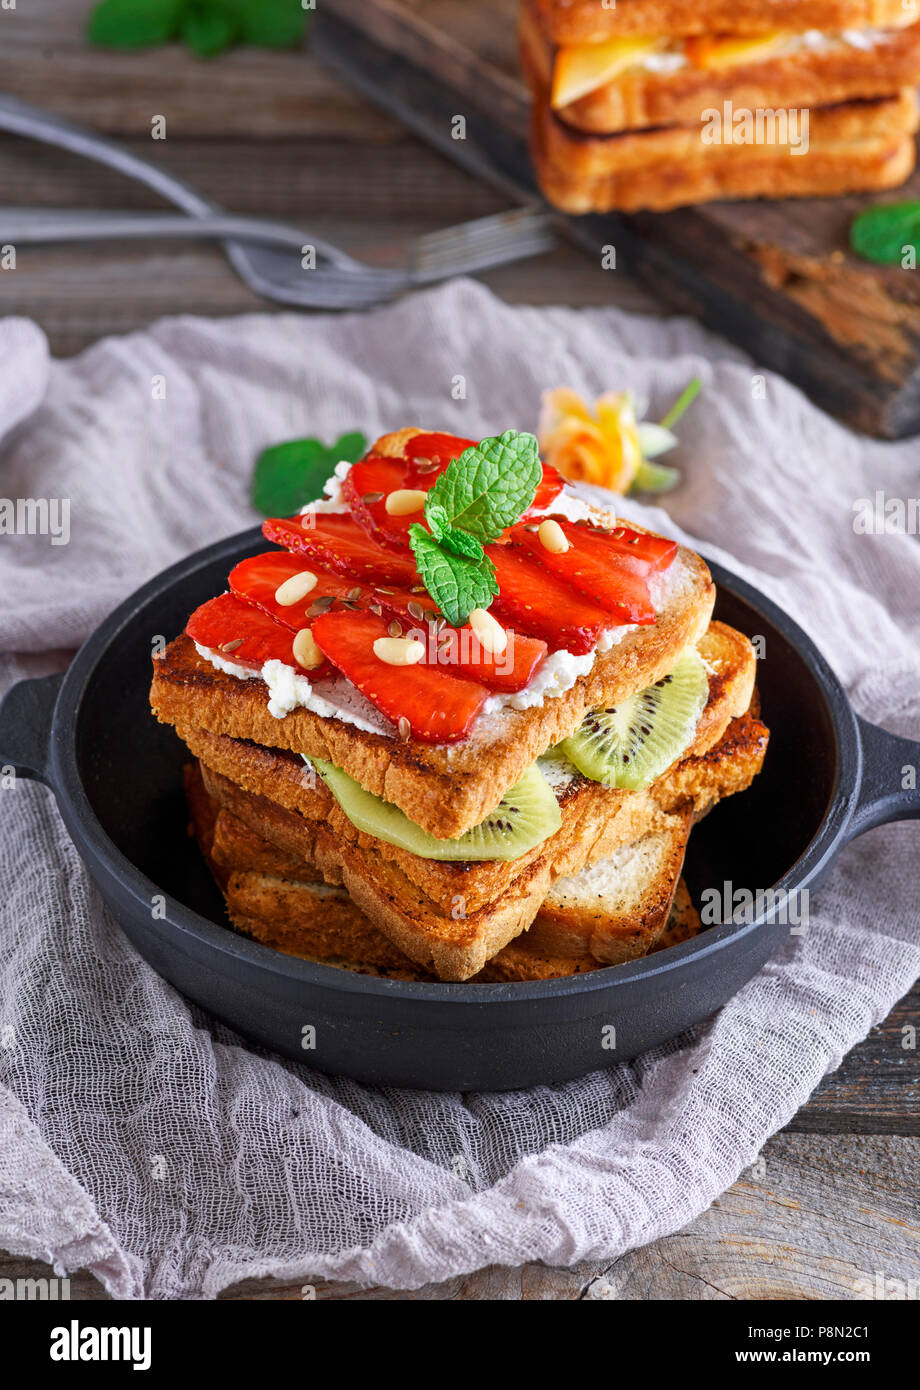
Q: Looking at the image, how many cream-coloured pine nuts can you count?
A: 6